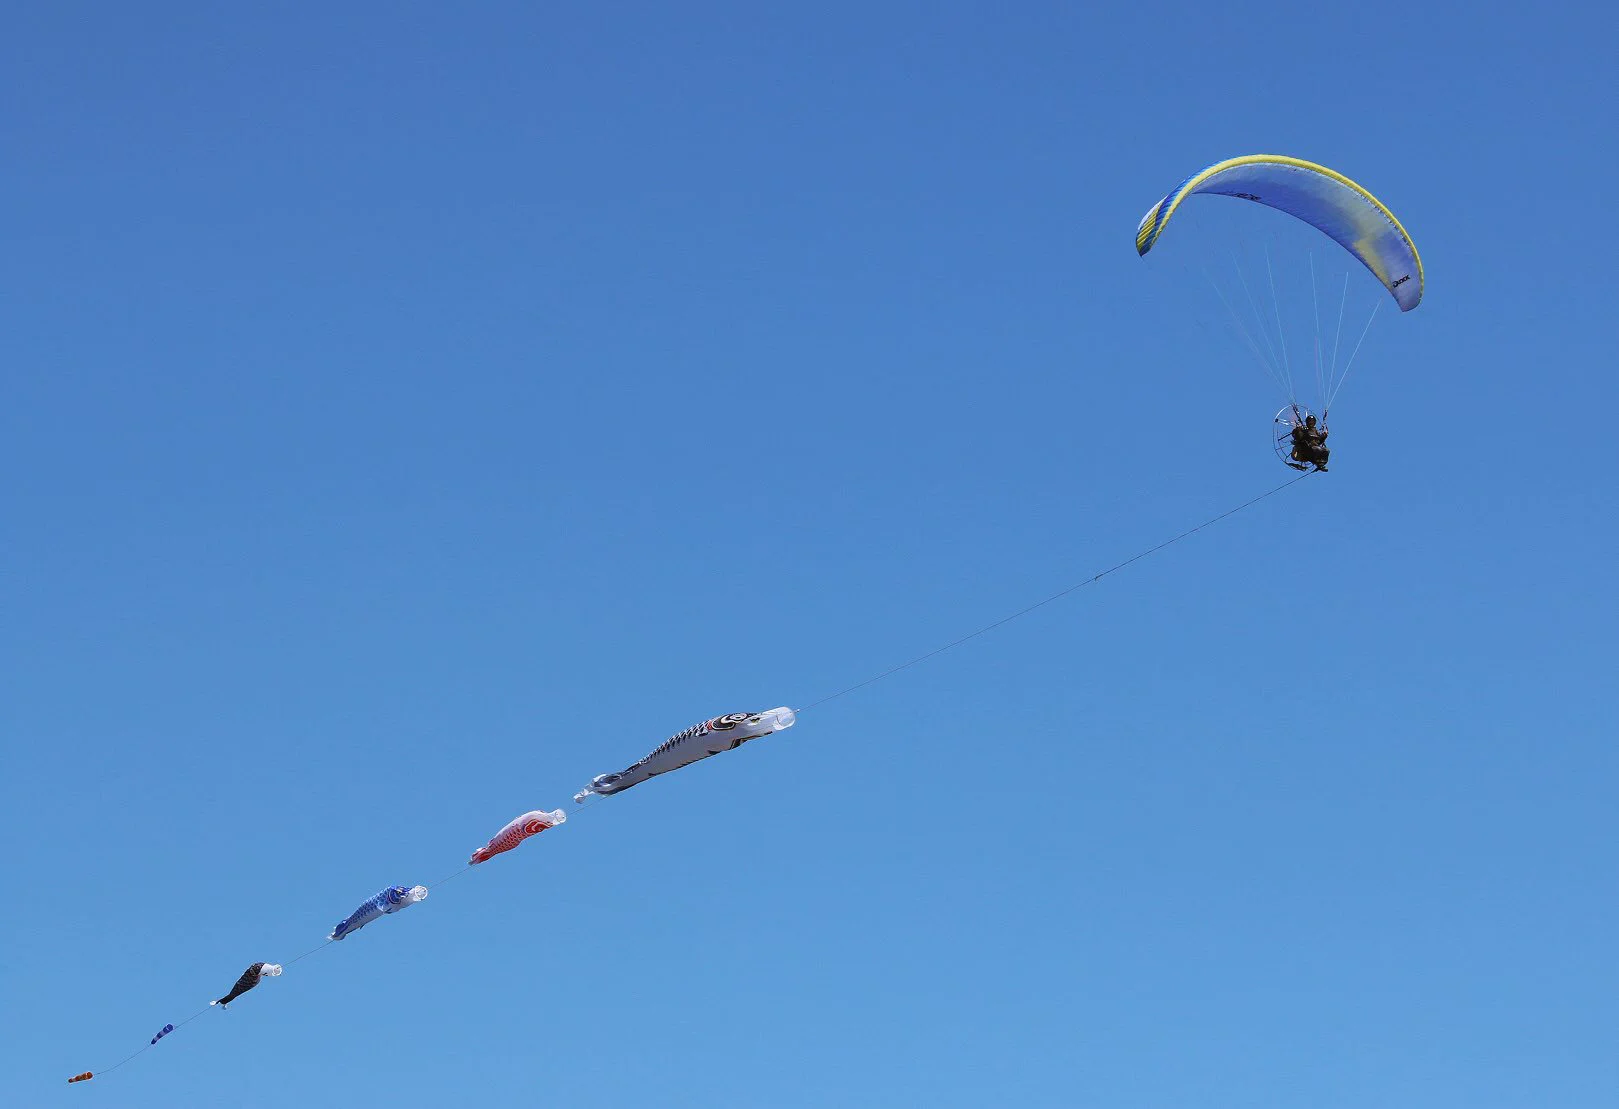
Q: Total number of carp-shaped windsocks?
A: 4